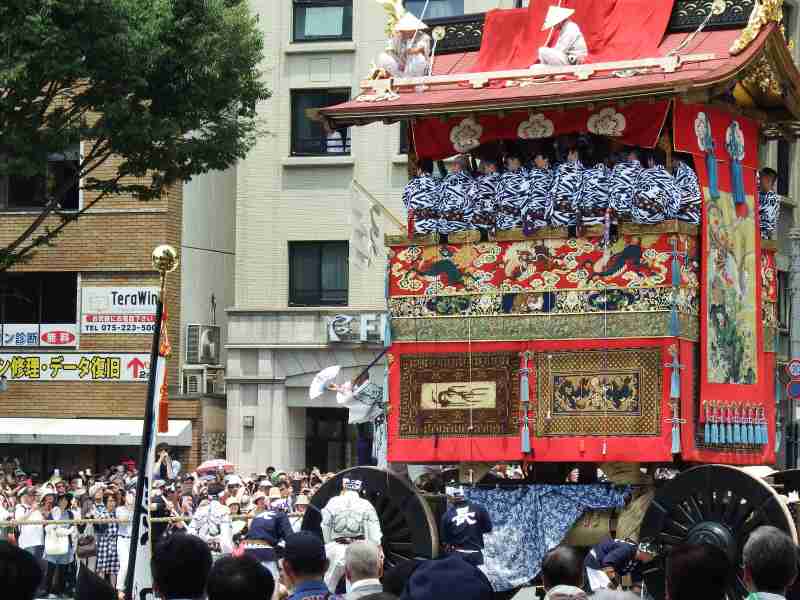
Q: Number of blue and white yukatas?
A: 11